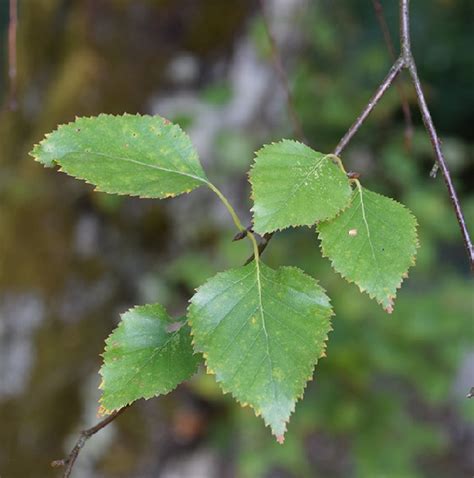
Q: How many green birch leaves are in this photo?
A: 5